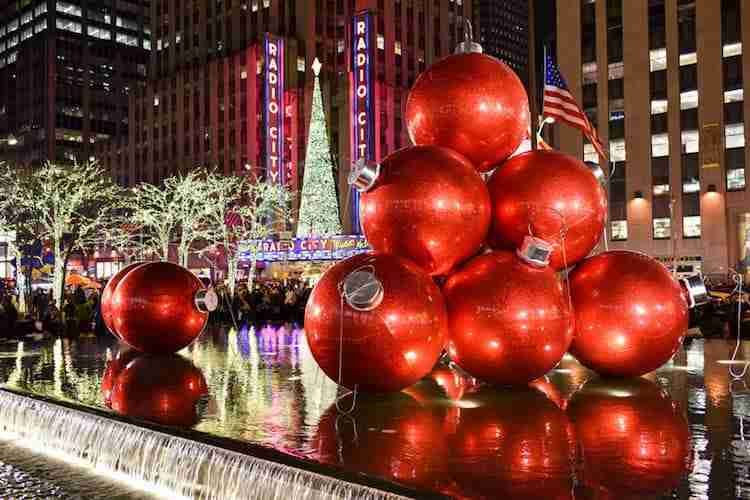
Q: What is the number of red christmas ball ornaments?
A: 8